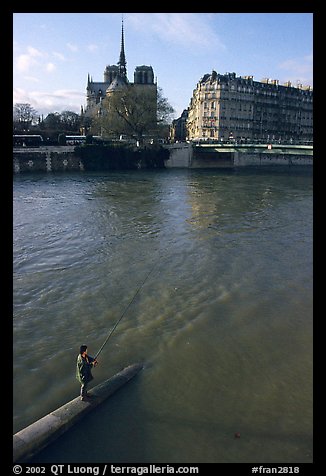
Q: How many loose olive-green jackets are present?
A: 1